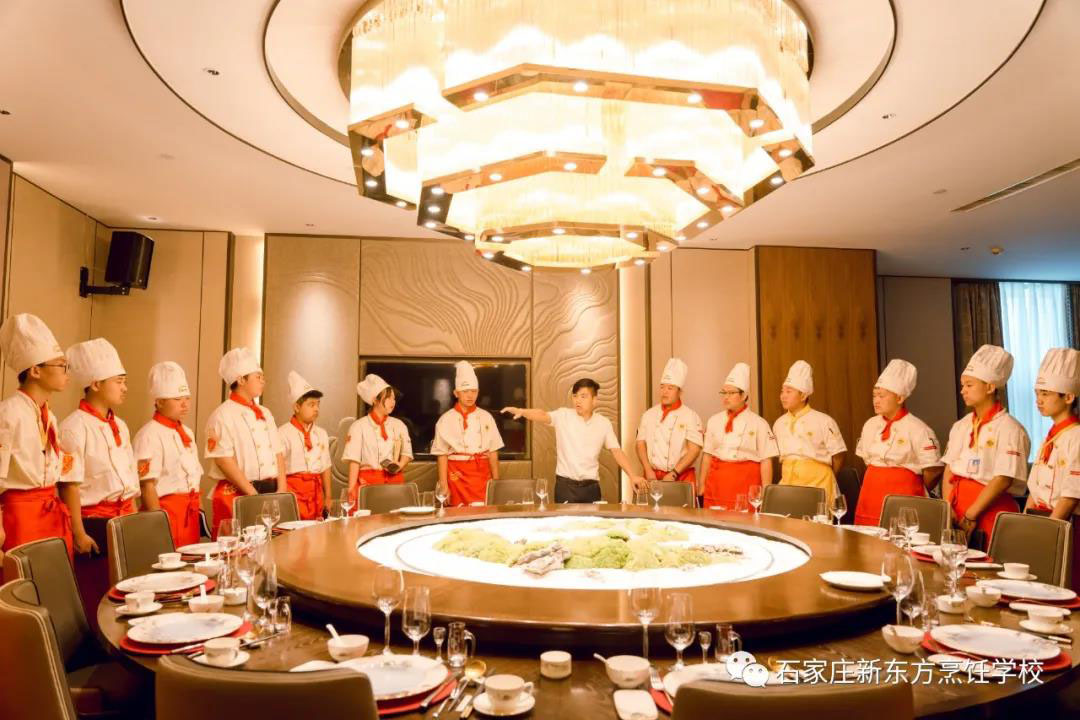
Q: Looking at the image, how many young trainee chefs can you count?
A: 13